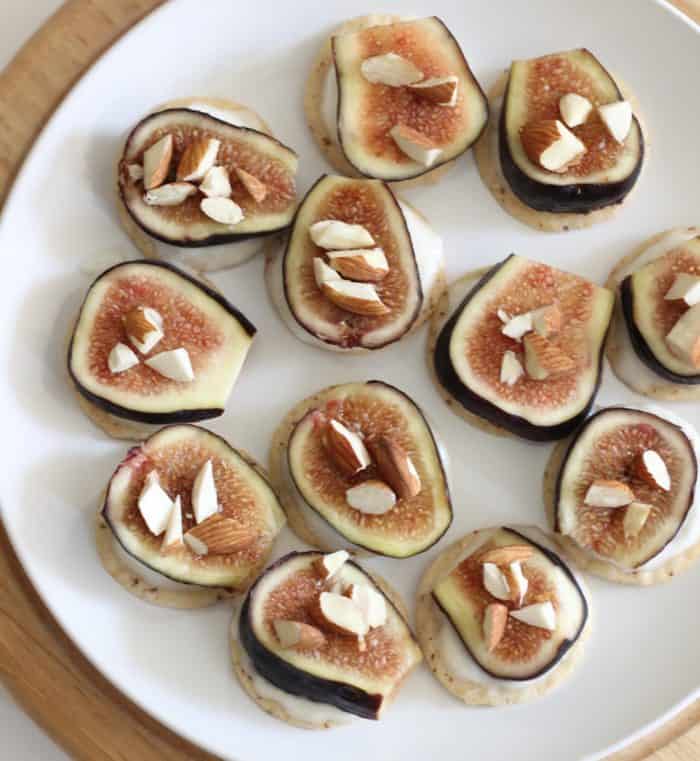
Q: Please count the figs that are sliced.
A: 12